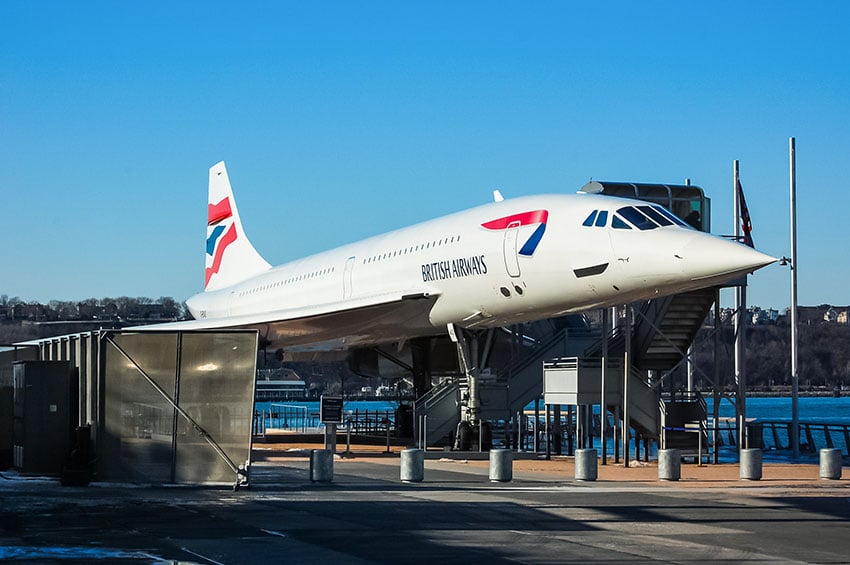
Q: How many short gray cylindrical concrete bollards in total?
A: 7